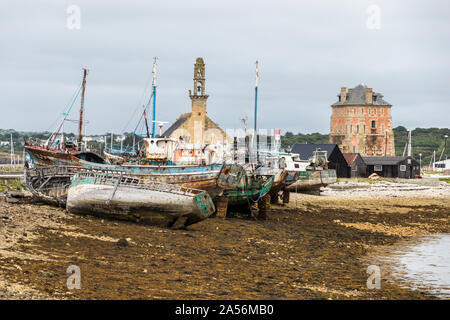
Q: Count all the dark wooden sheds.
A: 3